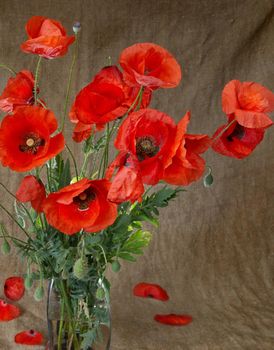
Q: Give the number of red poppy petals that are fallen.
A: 5